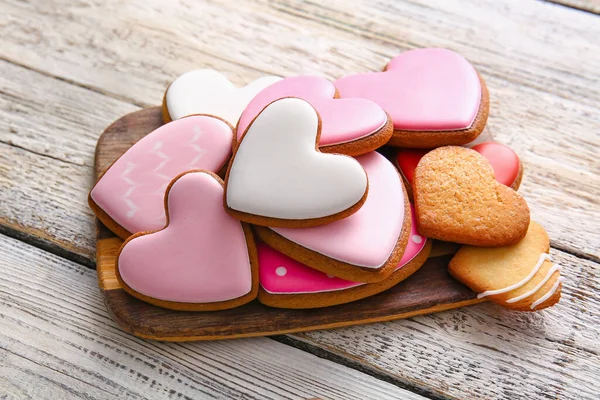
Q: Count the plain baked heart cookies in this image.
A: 1